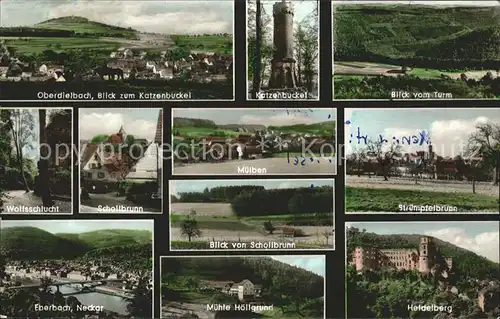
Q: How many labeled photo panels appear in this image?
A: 11